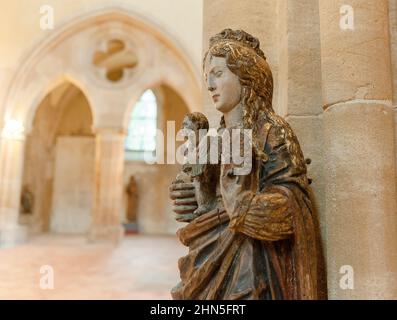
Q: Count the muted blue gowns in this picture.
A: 1